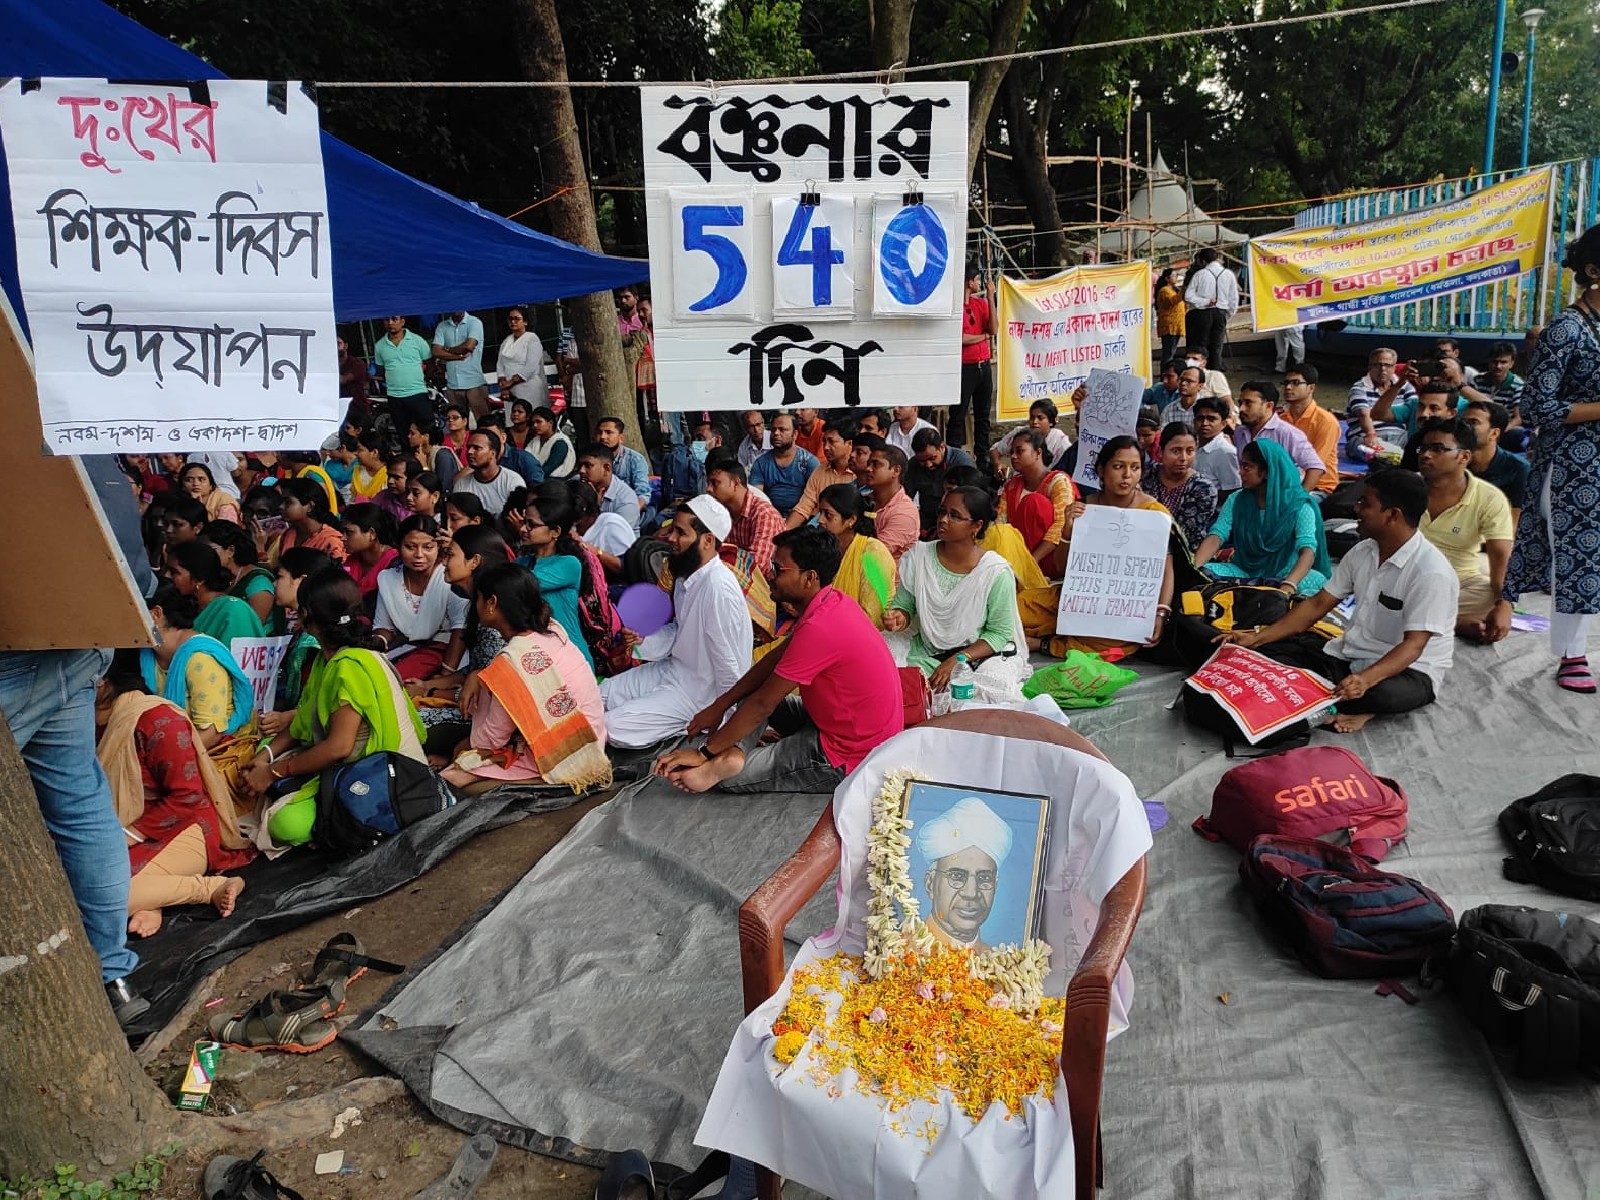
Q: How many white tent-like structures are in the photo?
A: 1